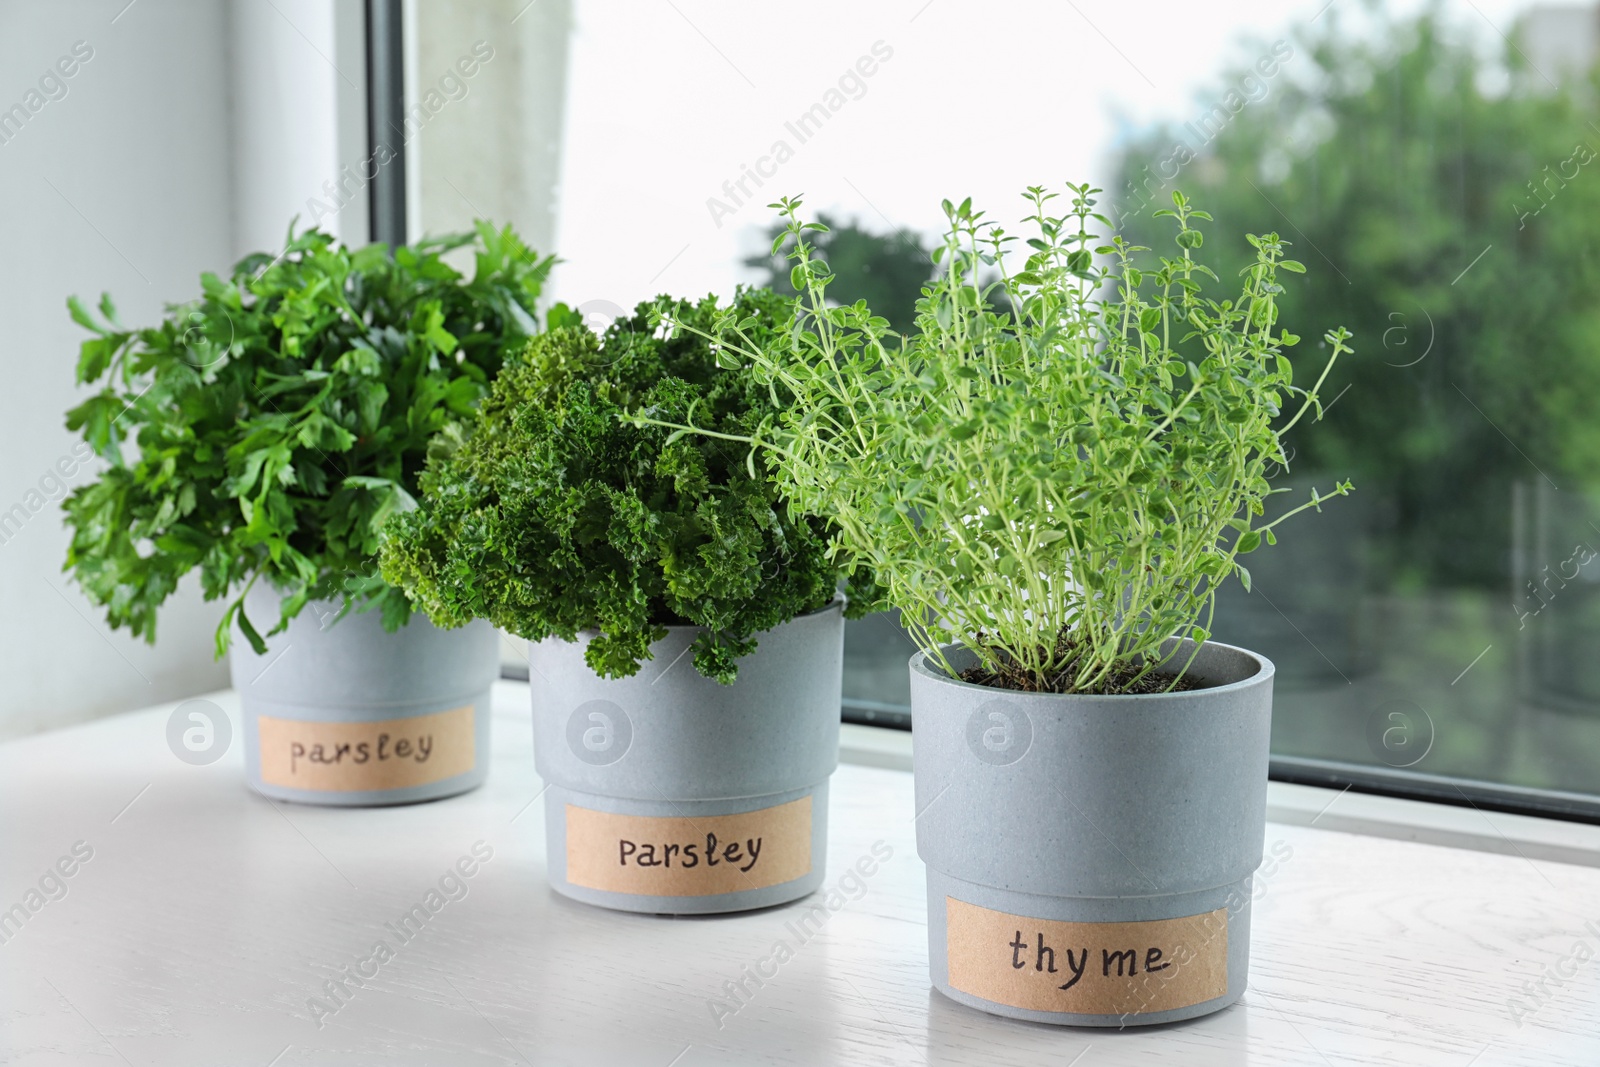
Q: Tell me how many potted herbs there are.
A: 3